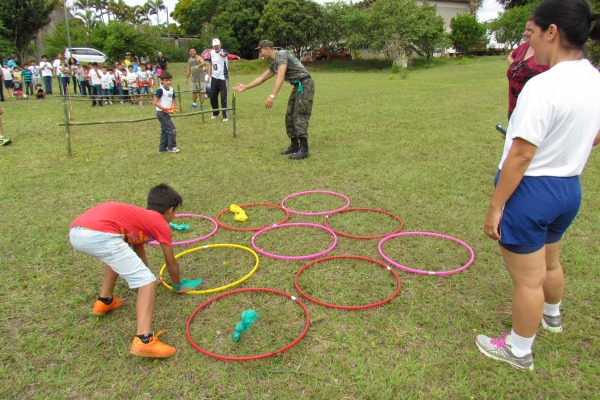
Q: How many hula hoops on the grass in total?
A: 9